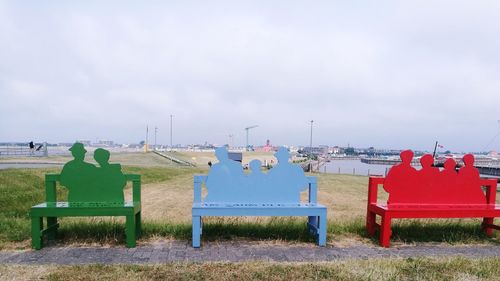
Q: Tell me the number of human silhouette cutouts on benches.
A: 9